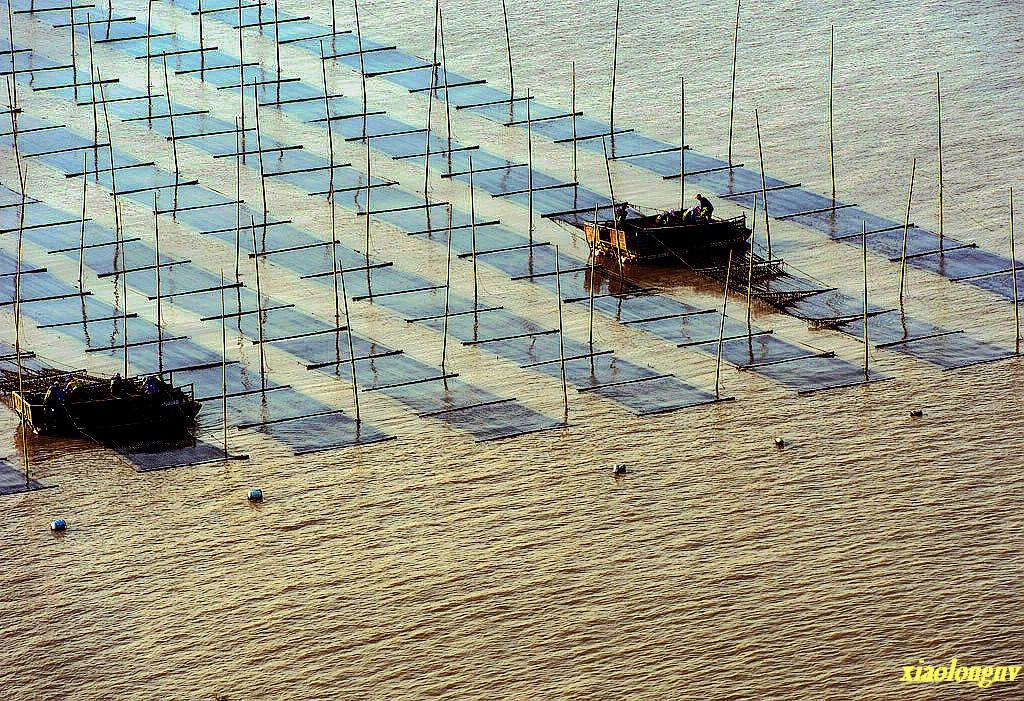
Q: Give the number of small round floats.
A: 5